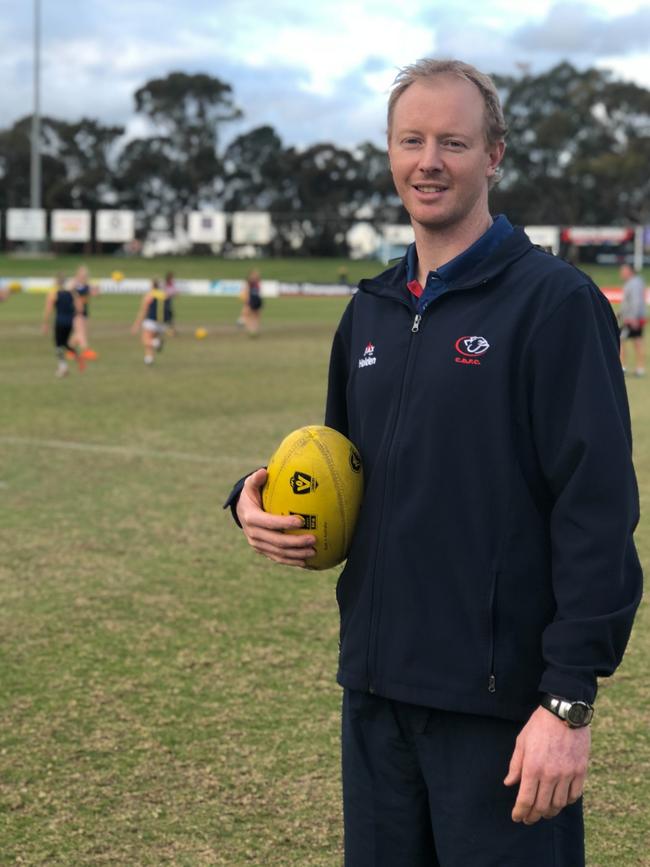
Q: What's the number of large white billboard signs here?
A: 5